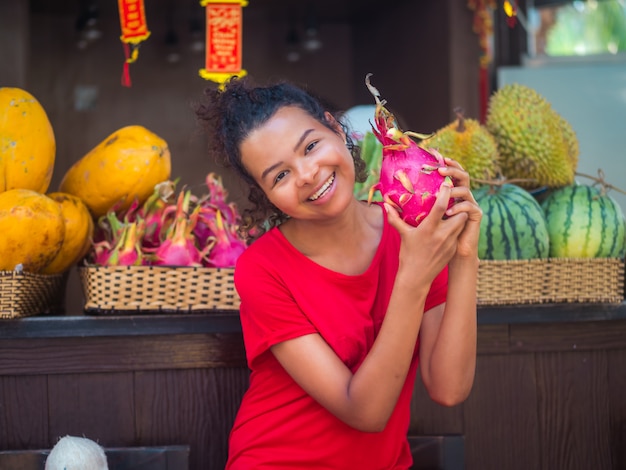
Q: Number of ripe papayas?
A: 4